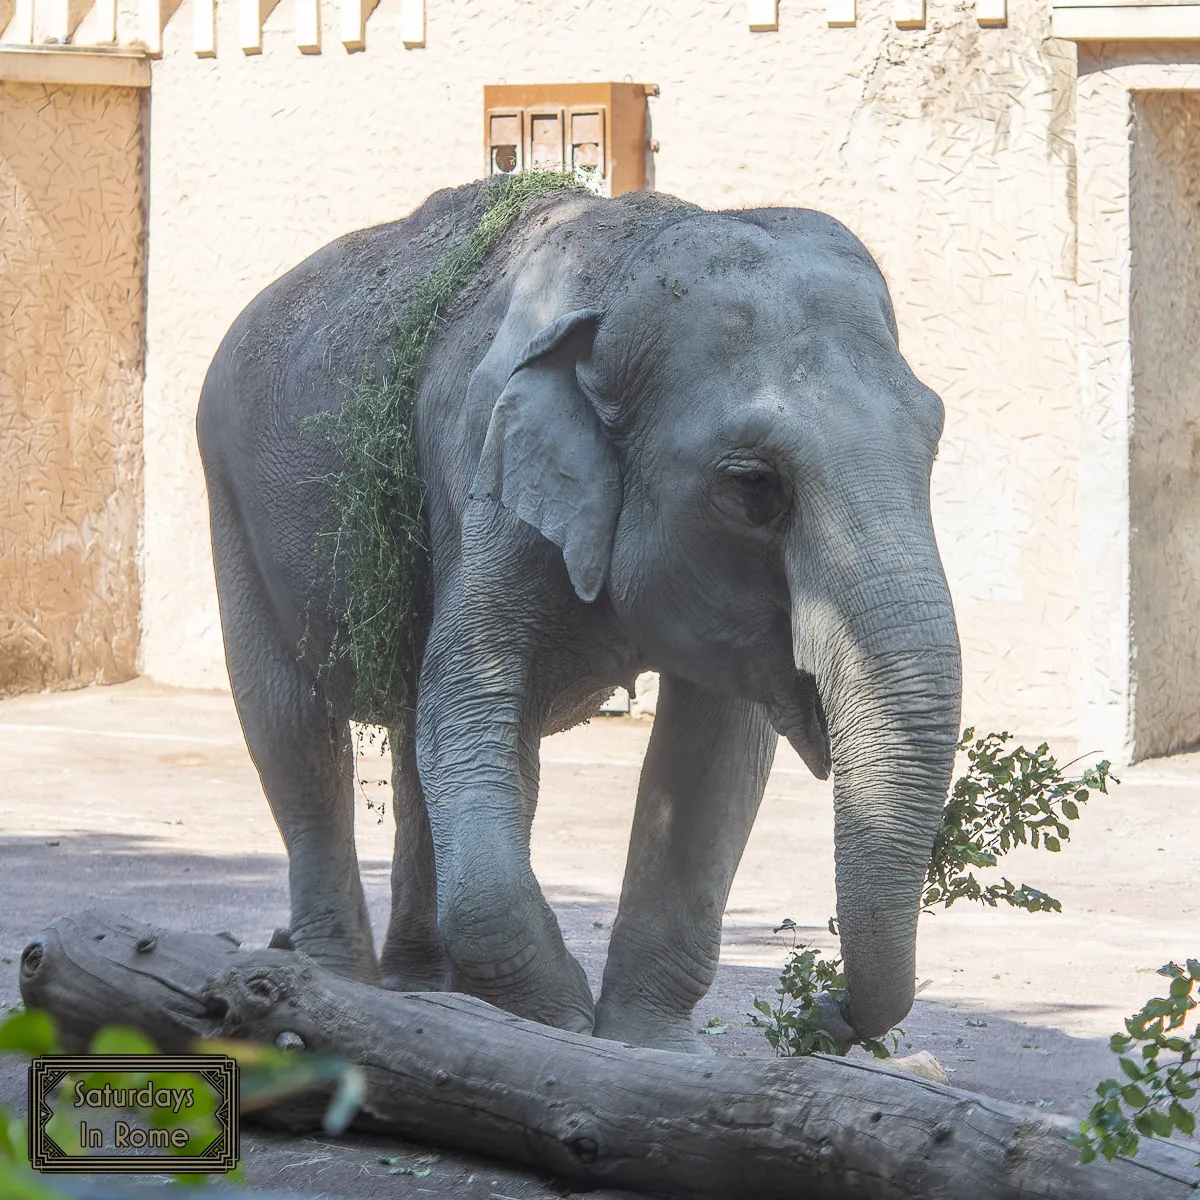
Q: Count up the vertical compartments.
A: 3